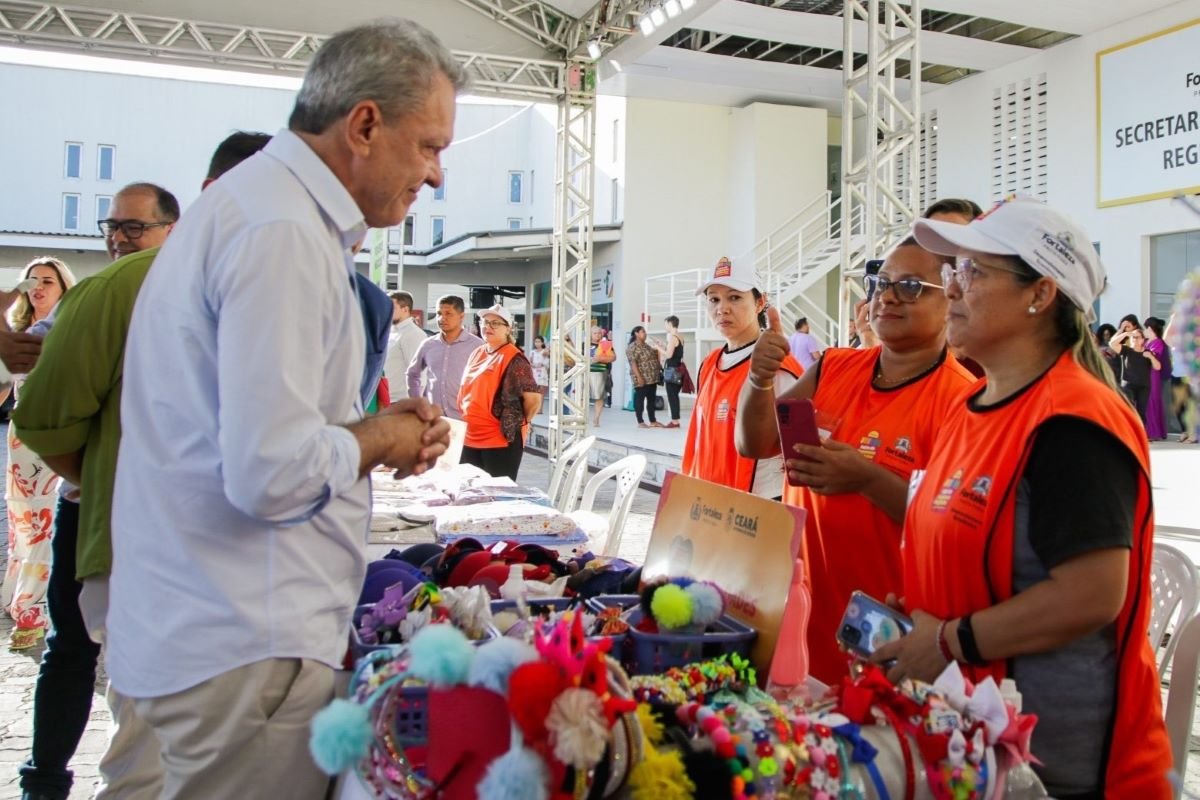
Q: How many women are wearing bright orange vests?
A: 4